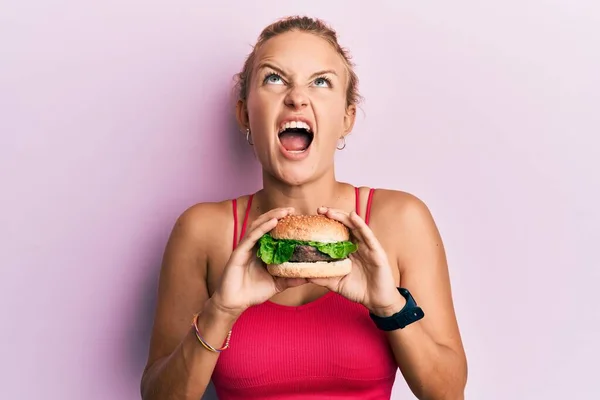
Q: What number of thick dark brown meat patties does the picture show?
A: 1